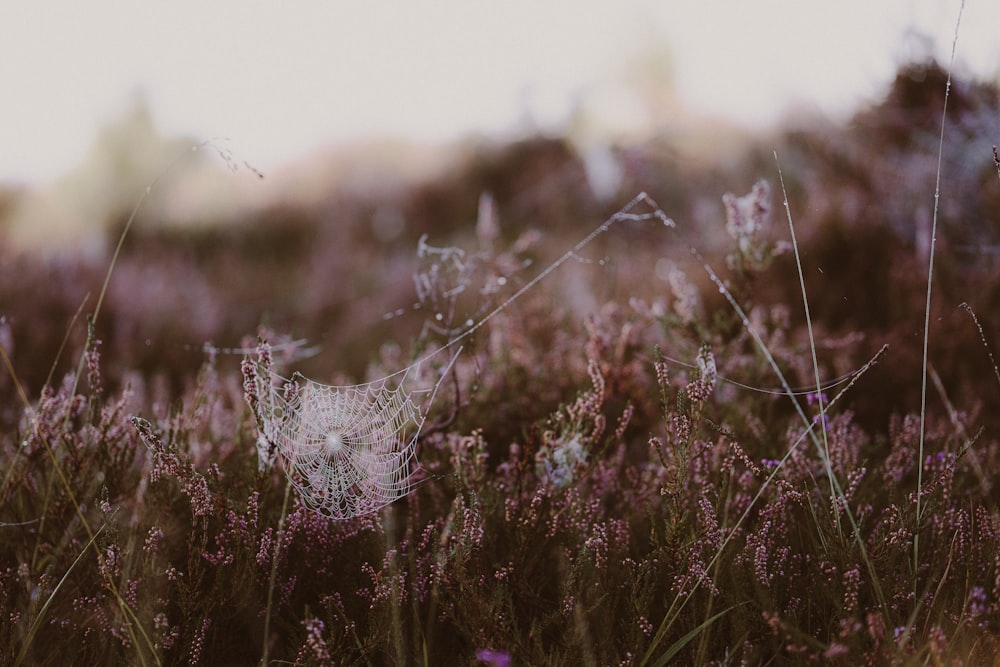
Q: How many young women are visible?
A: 0